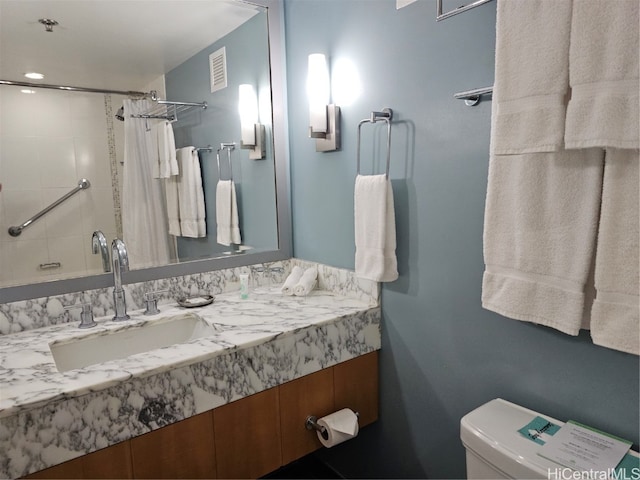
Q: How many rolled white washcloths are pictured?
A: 2